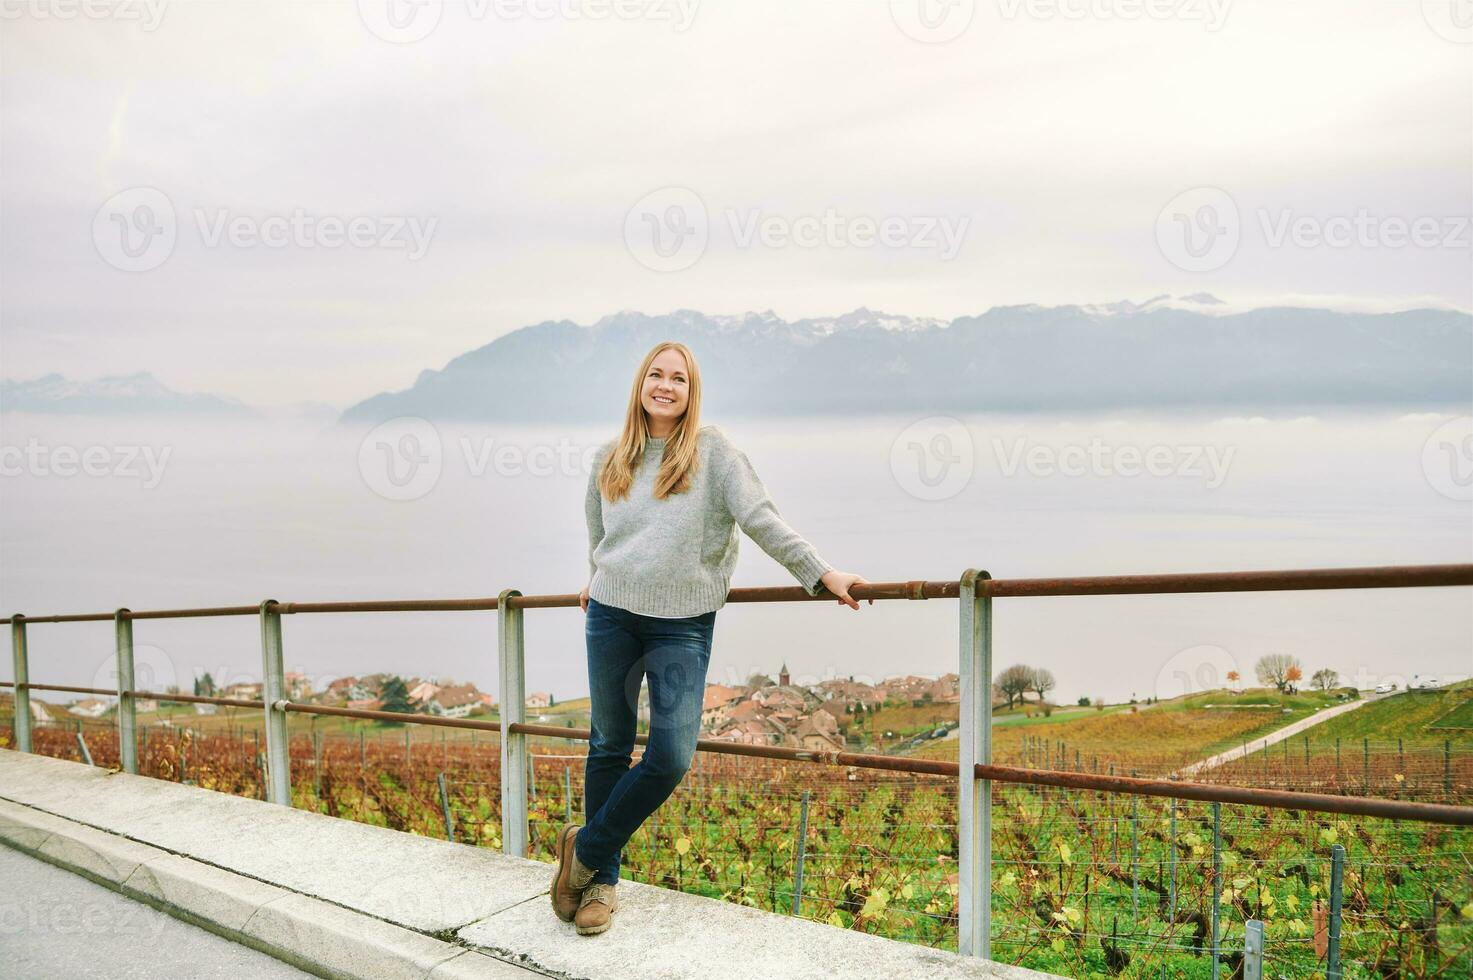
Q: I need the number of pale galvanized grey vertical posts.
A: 5